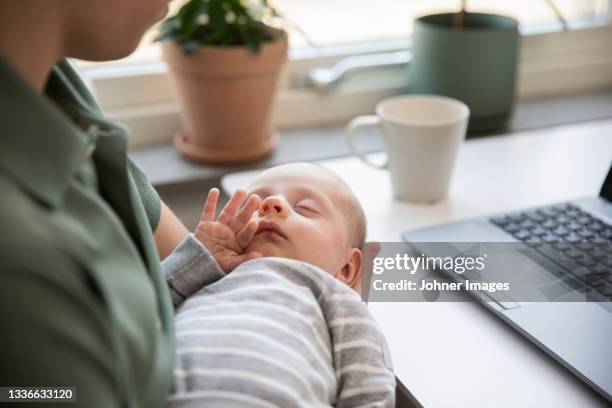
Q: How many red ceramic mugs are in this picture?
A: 0